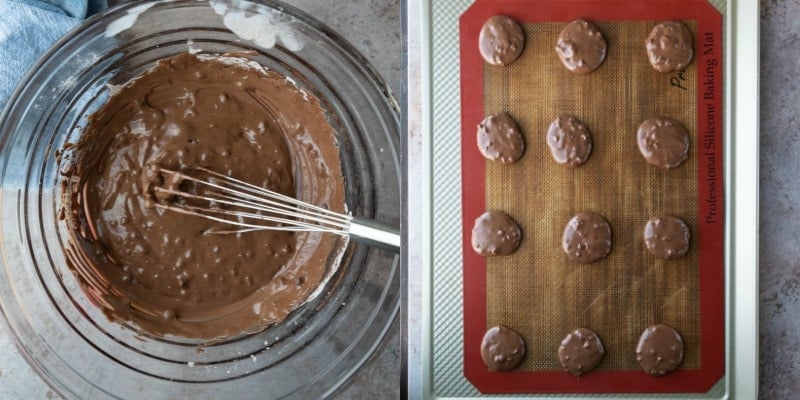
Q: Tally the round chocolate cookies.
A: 12